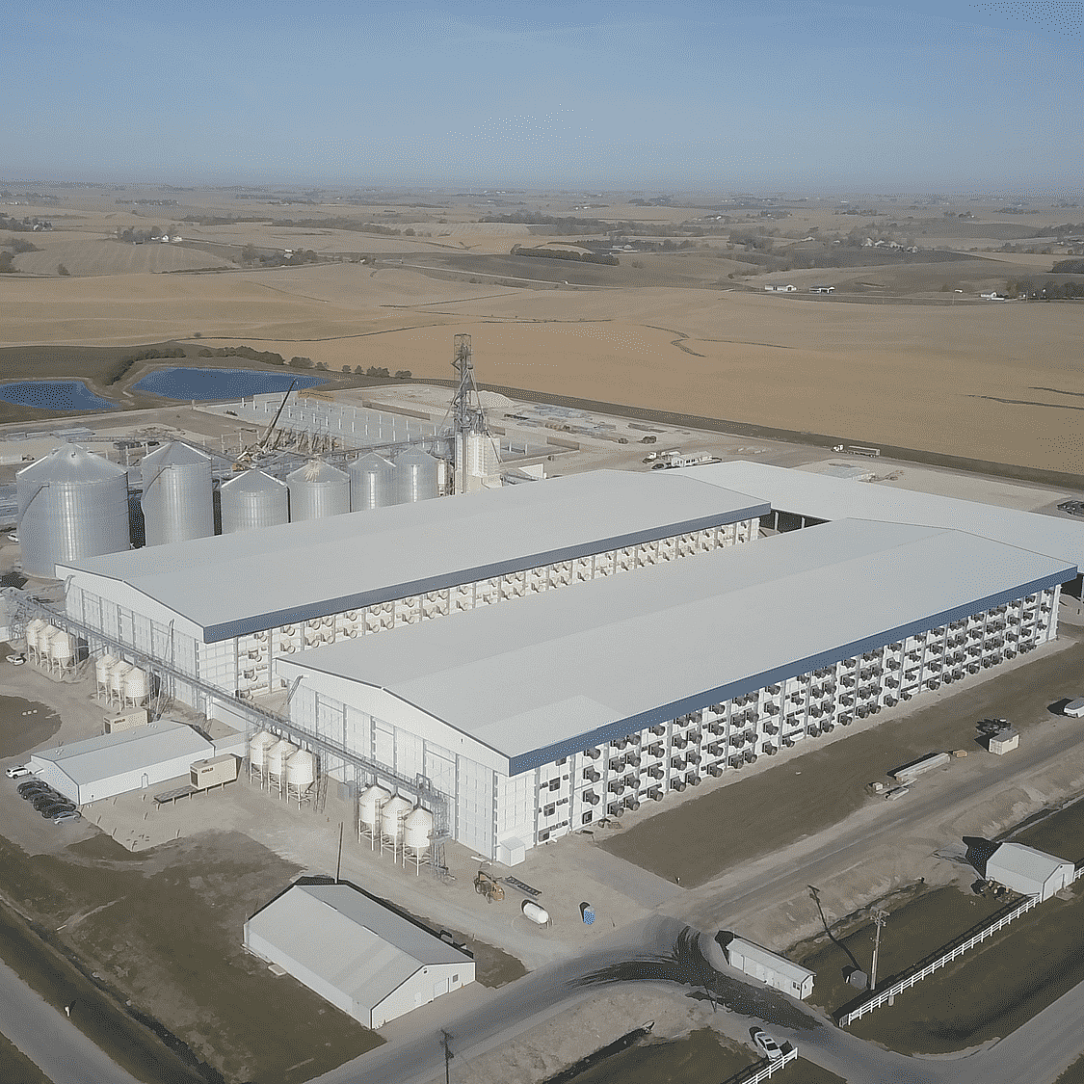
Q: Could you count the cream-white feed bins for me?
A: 12